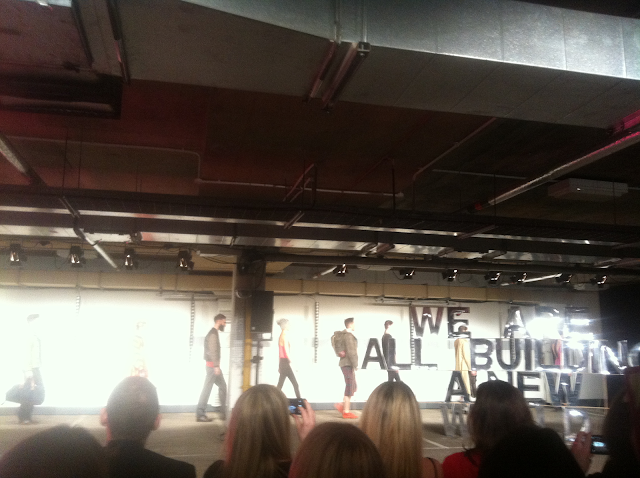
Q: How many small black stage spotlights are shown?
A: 11